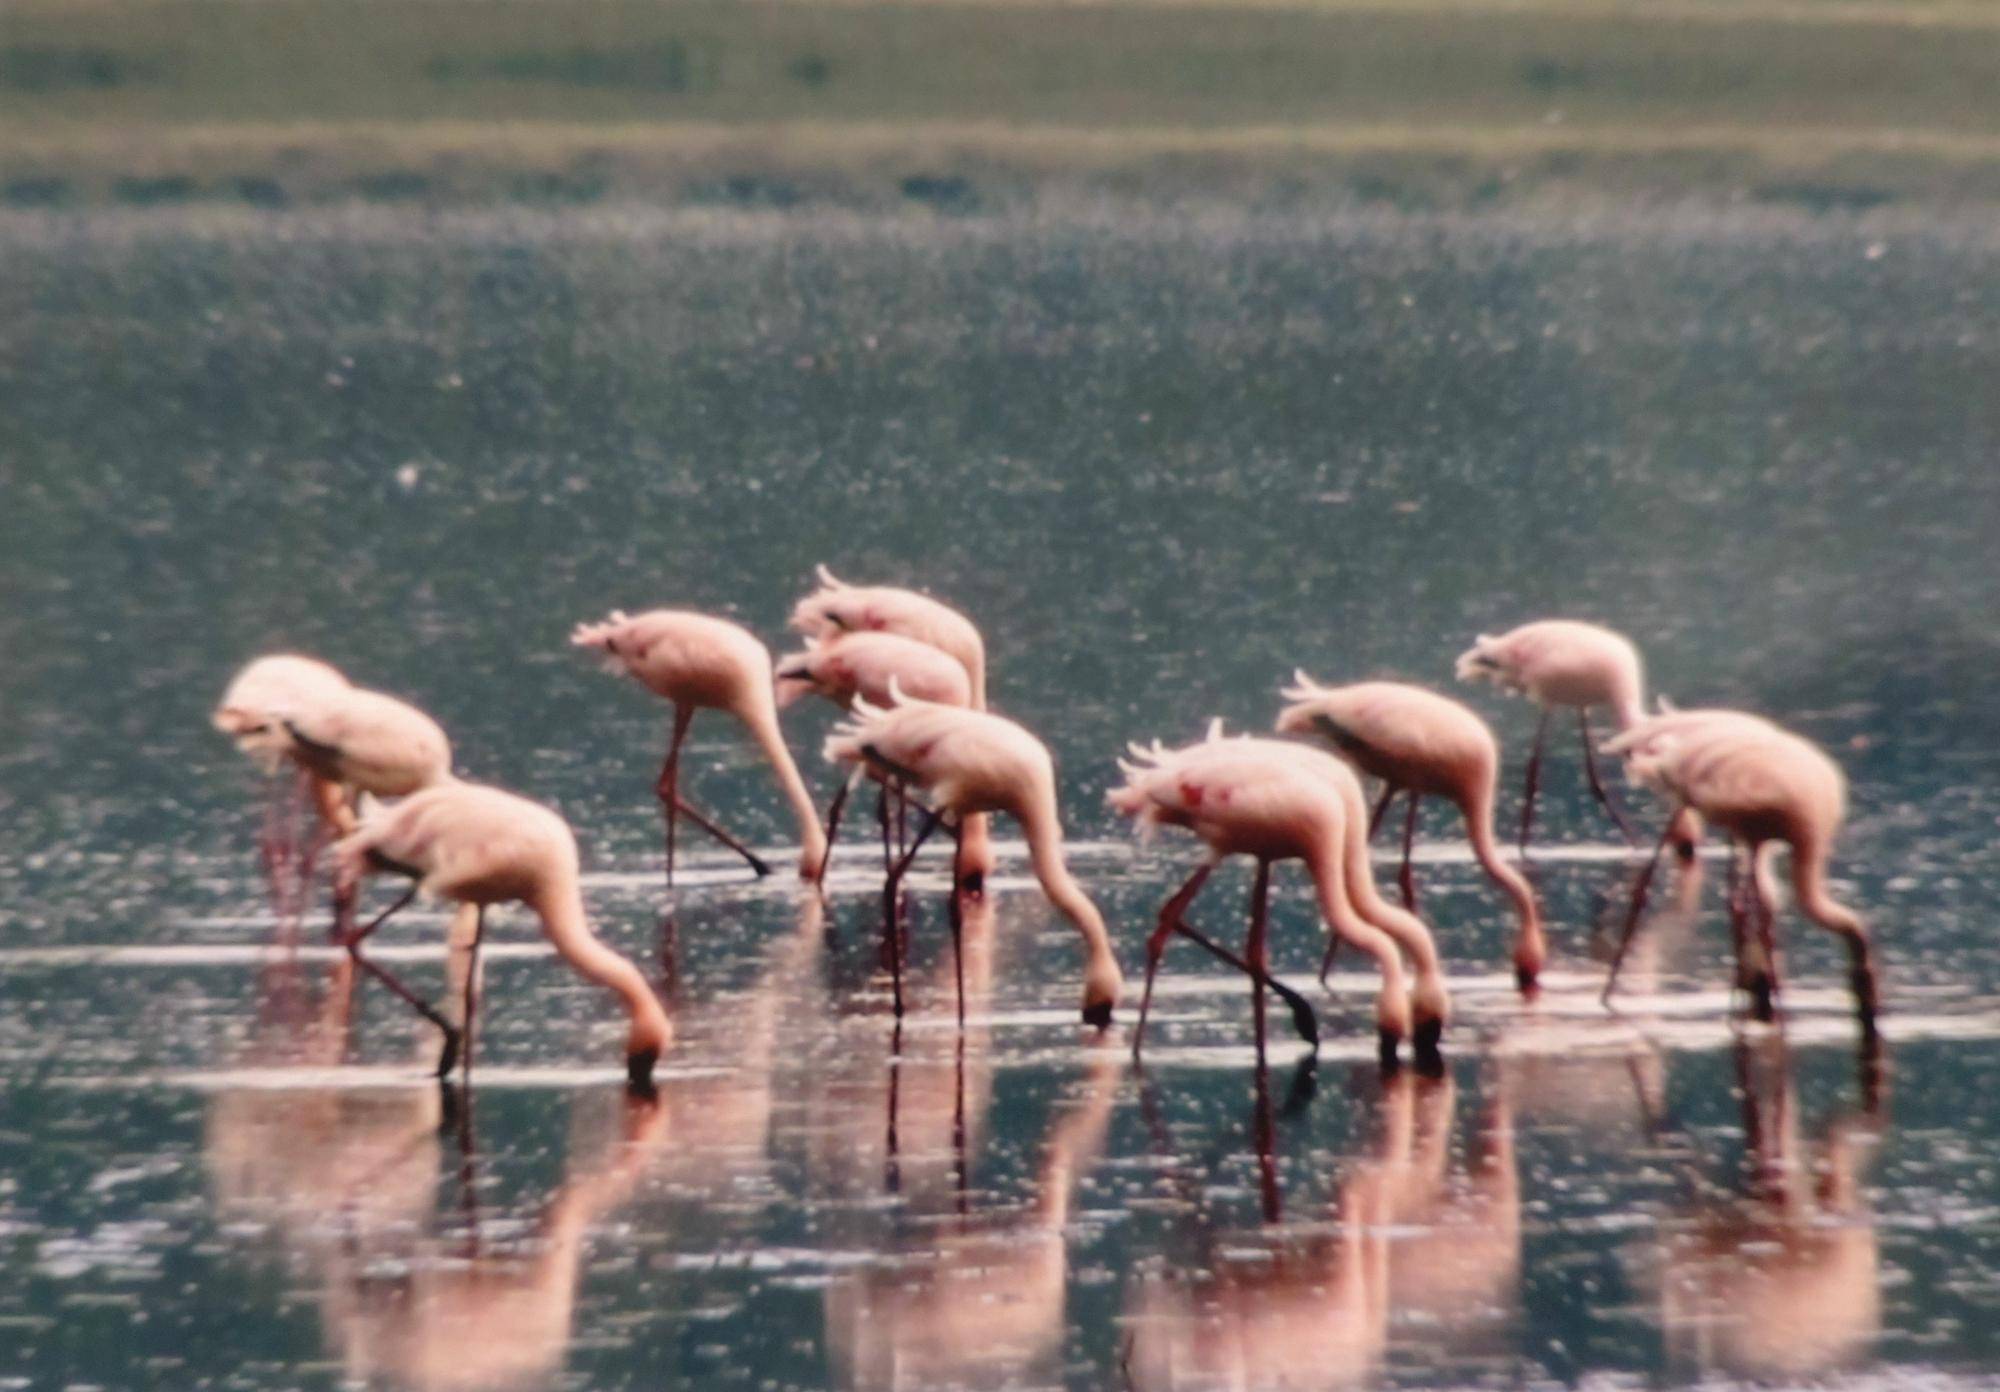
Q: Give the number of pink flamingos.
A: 13